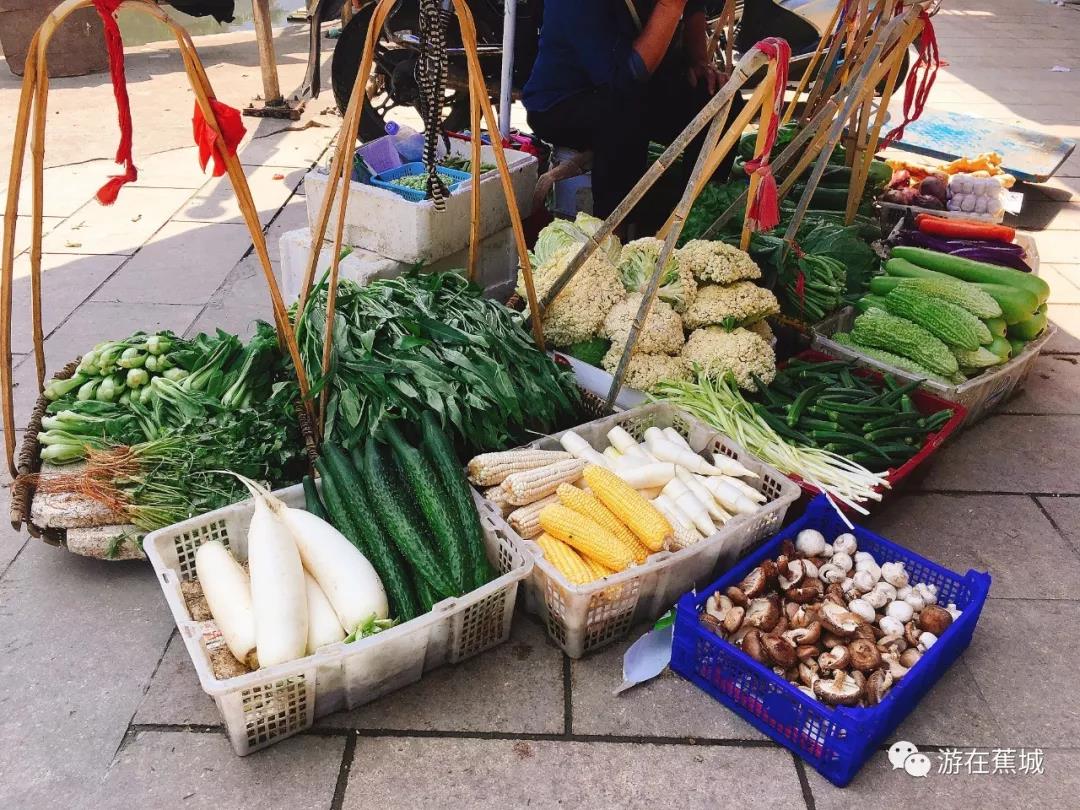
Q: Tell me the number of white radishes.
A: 4